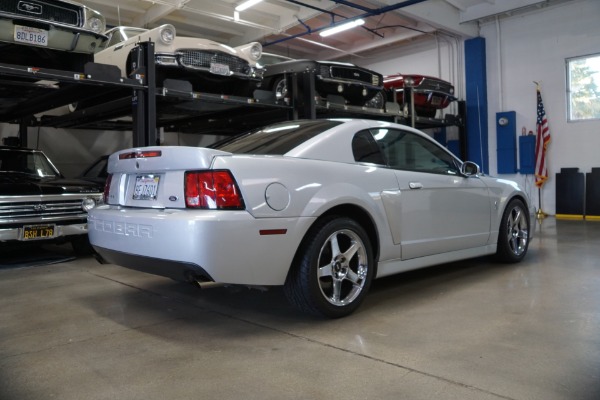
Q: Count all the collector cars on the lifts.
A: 4